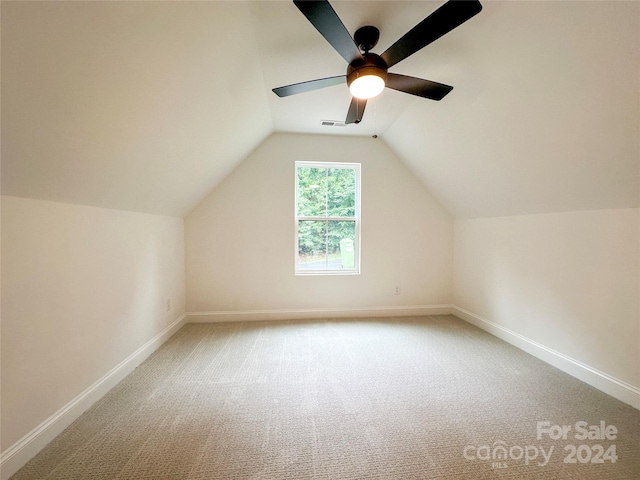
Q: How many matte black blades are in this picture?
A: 5